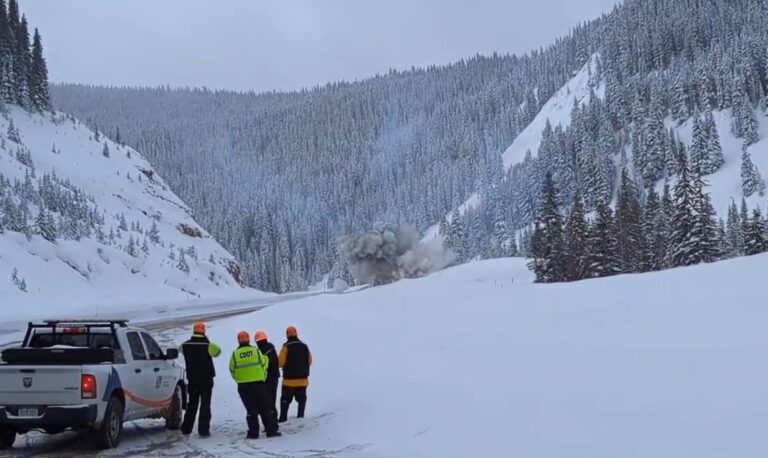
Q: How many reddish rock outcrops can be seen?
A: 2